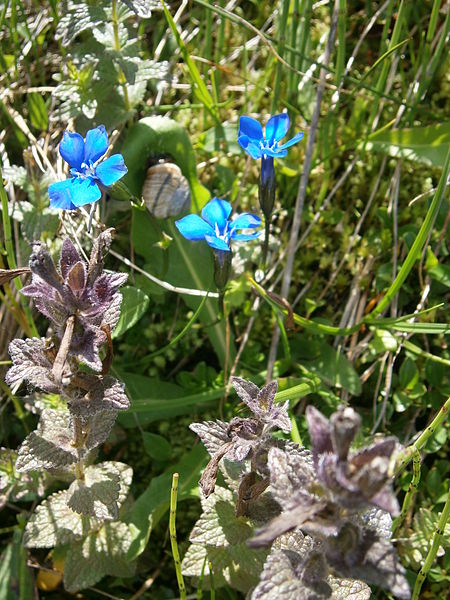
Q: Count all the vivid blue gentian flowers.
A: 3